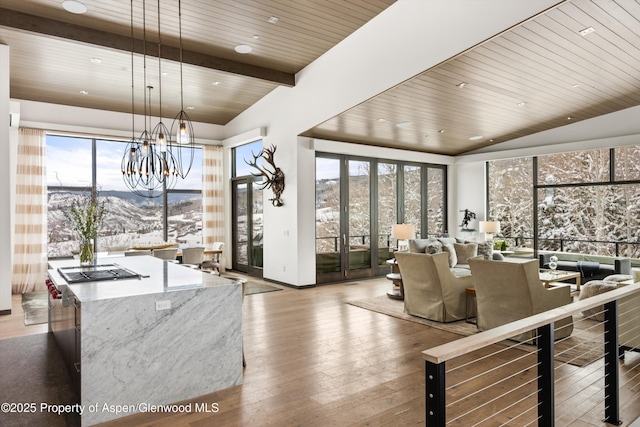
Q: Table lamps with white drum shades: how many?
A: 2